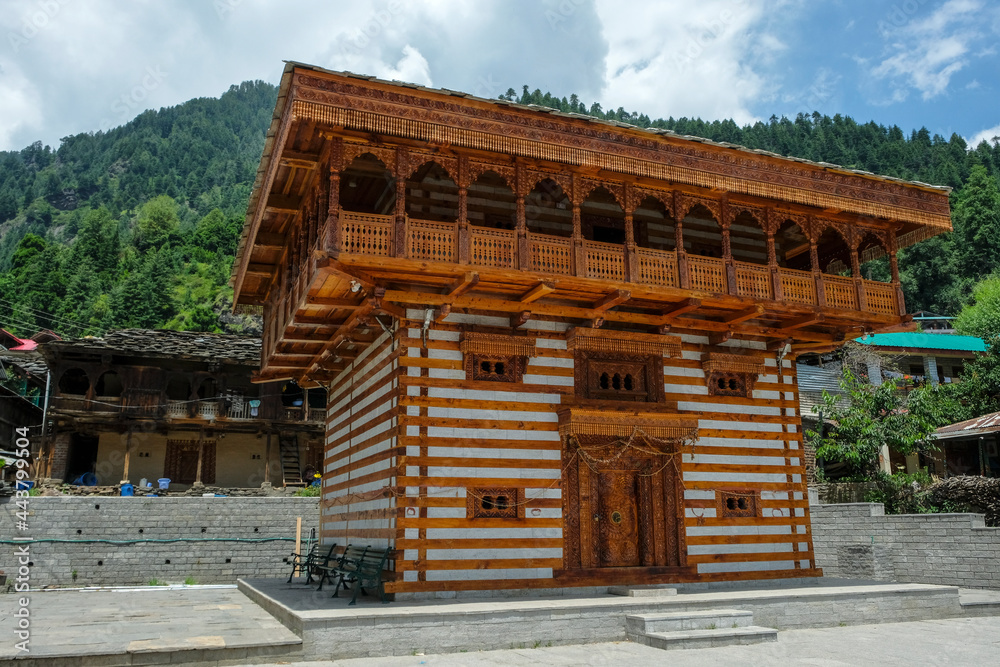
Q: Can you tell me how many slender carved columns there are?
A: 12